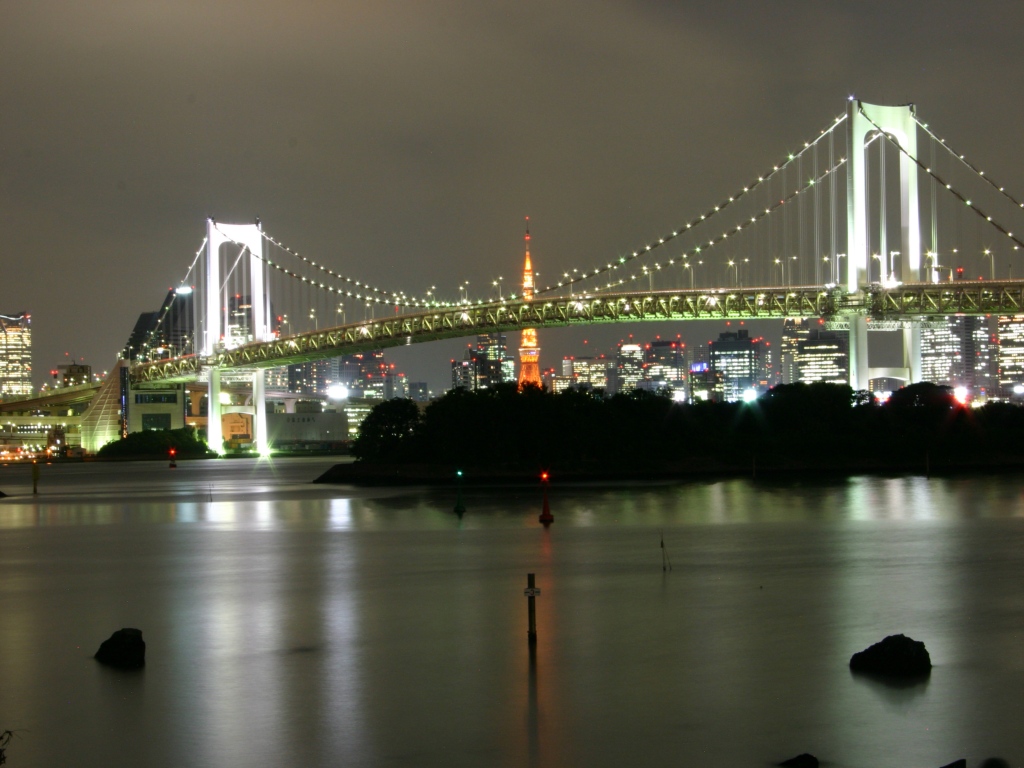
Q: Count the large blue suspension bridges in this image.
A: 0